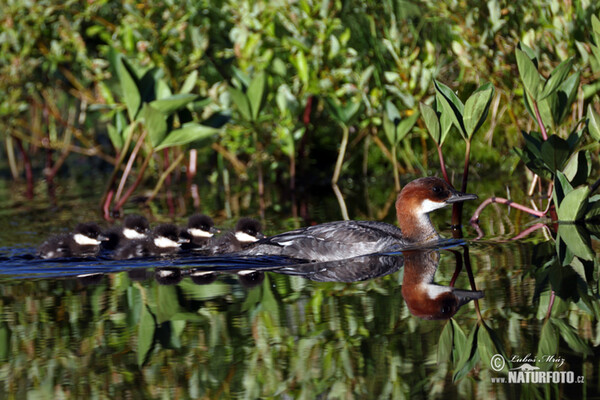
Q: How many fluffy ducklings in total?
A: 5